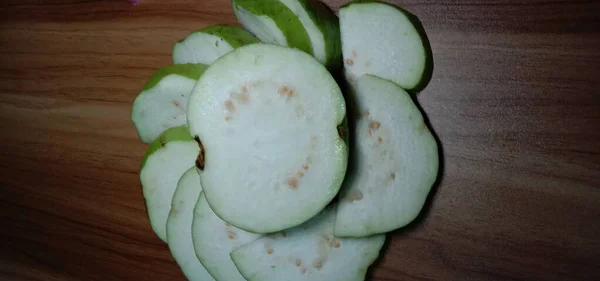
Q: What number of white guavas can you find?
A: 11